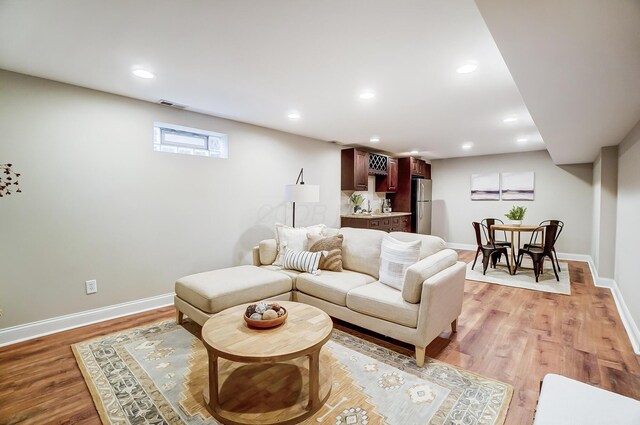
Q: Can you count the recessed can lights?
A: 9